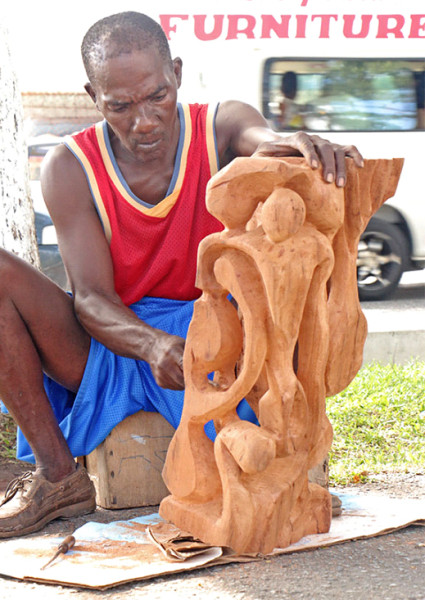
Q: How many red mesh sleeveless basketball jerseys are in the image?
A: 1